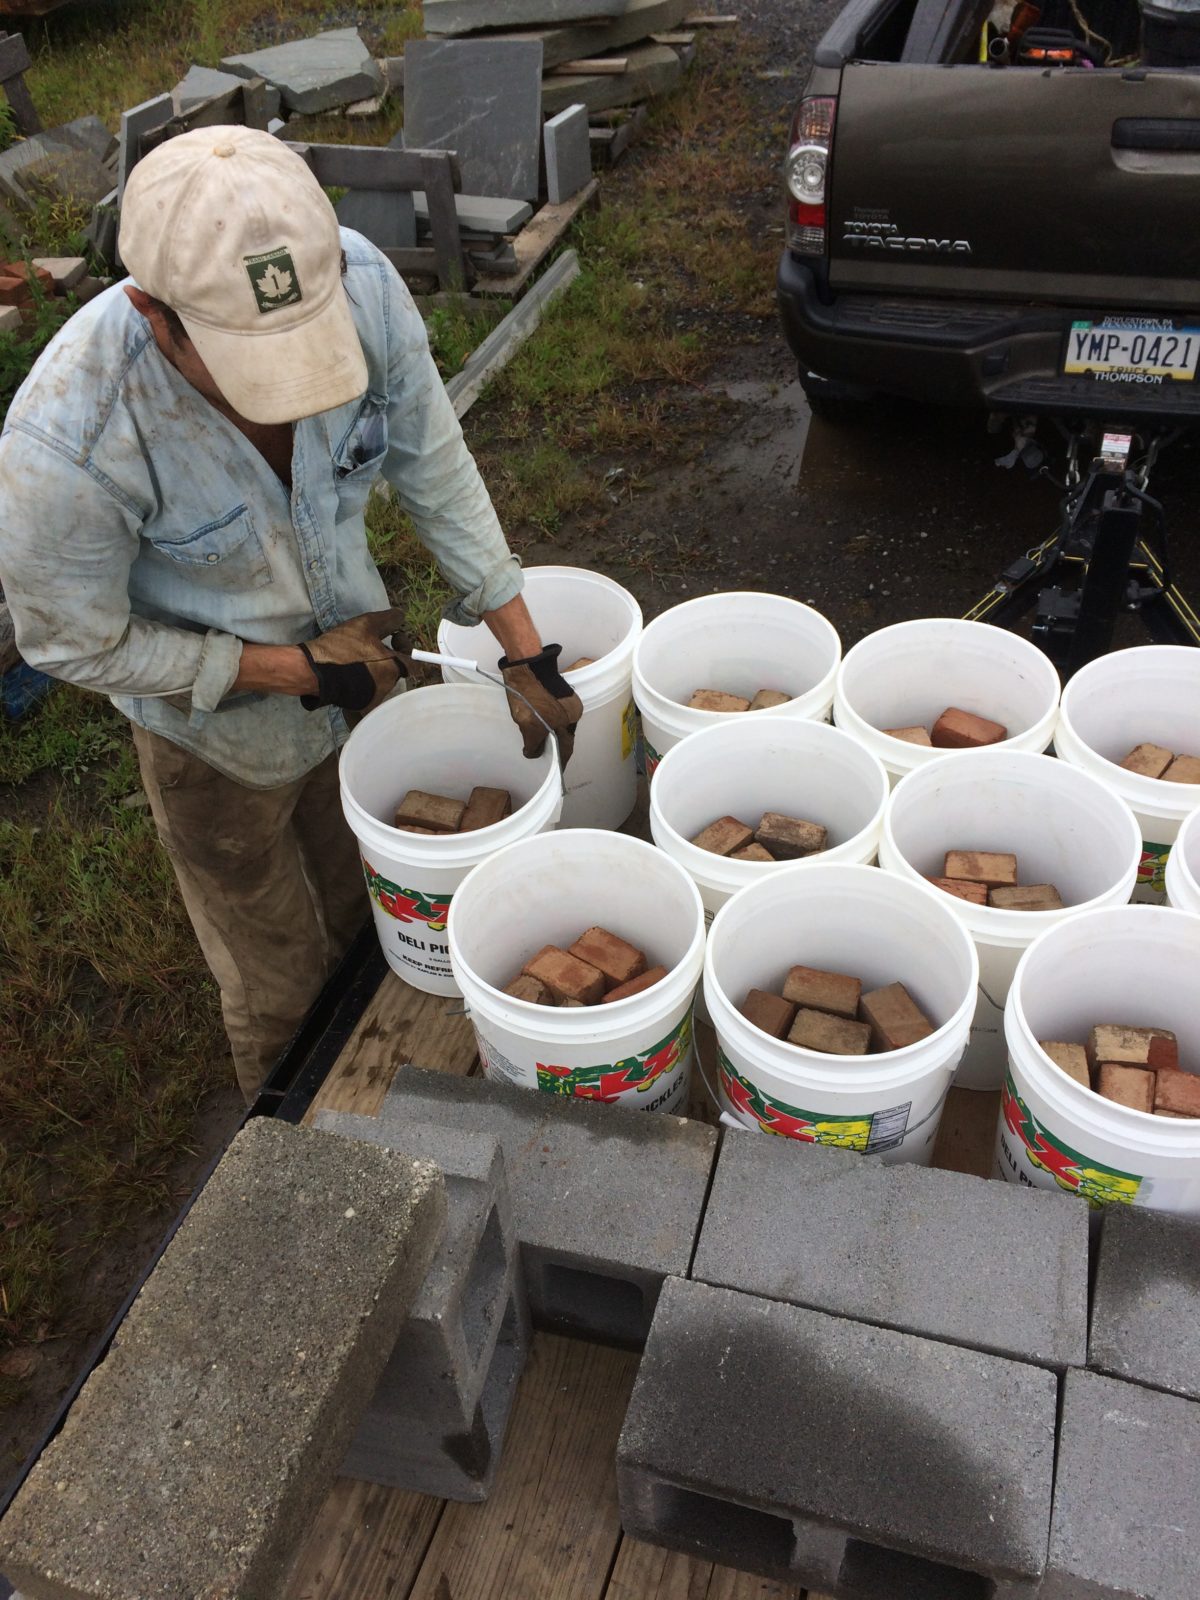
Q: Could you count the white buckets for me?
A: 11